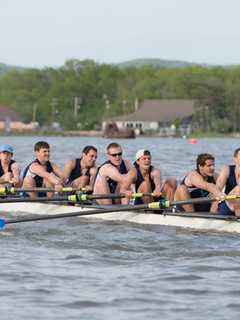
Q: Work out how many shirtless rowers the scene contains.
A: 0